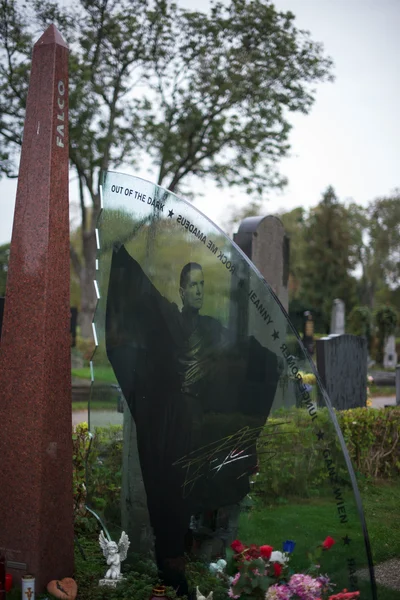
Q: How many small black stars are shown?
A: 5